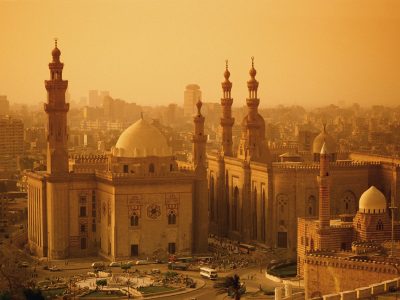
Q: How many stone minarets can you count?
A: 5